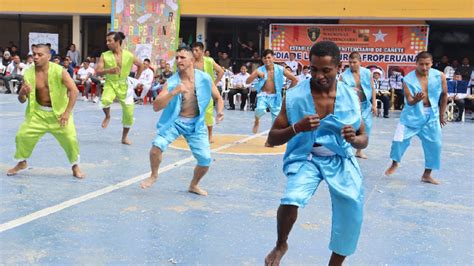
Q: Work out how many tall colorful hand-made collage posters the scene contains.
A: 1